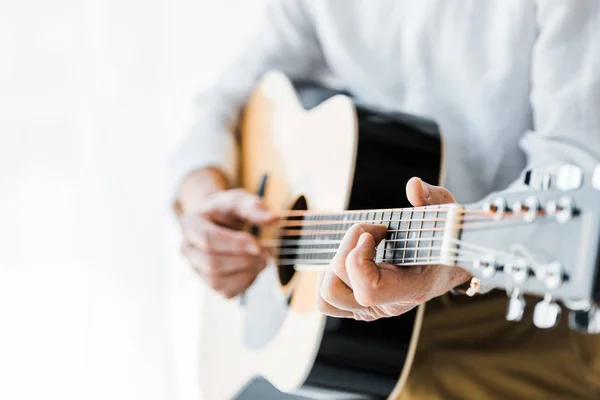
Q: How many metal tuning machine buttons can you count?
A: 6